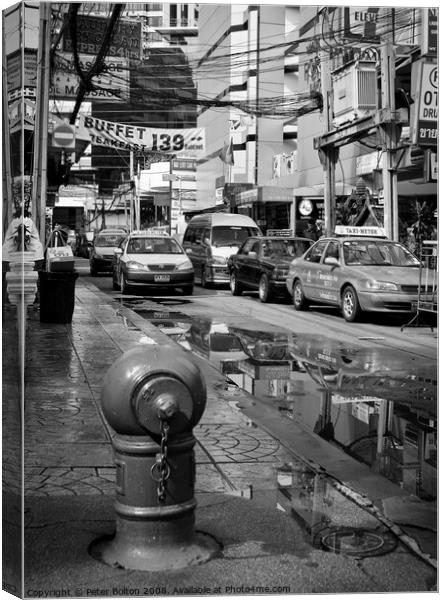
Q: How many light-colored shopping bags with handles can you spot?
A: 1